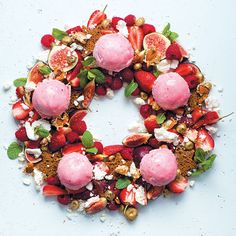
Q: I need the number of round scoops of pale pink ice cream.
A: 5